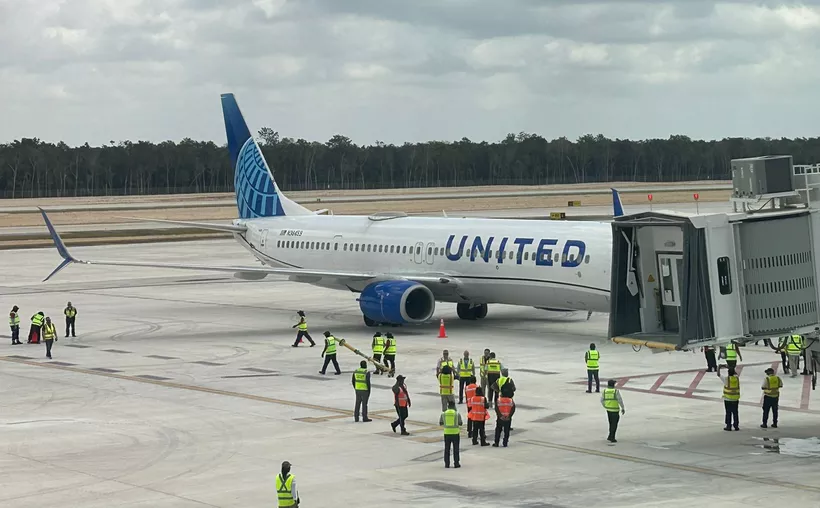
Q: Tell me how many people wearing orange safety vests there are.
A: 4